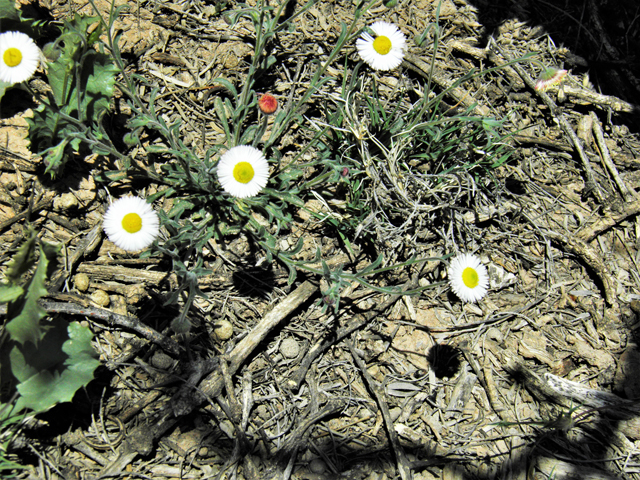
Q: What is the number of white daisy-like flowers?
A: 5